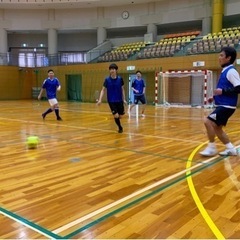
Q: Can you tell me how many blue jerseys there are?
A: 4